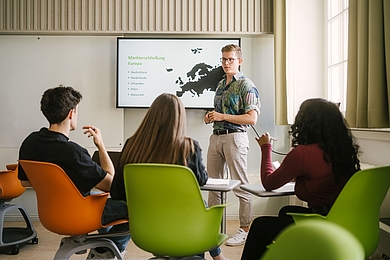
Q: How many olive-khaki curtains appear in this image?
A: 2